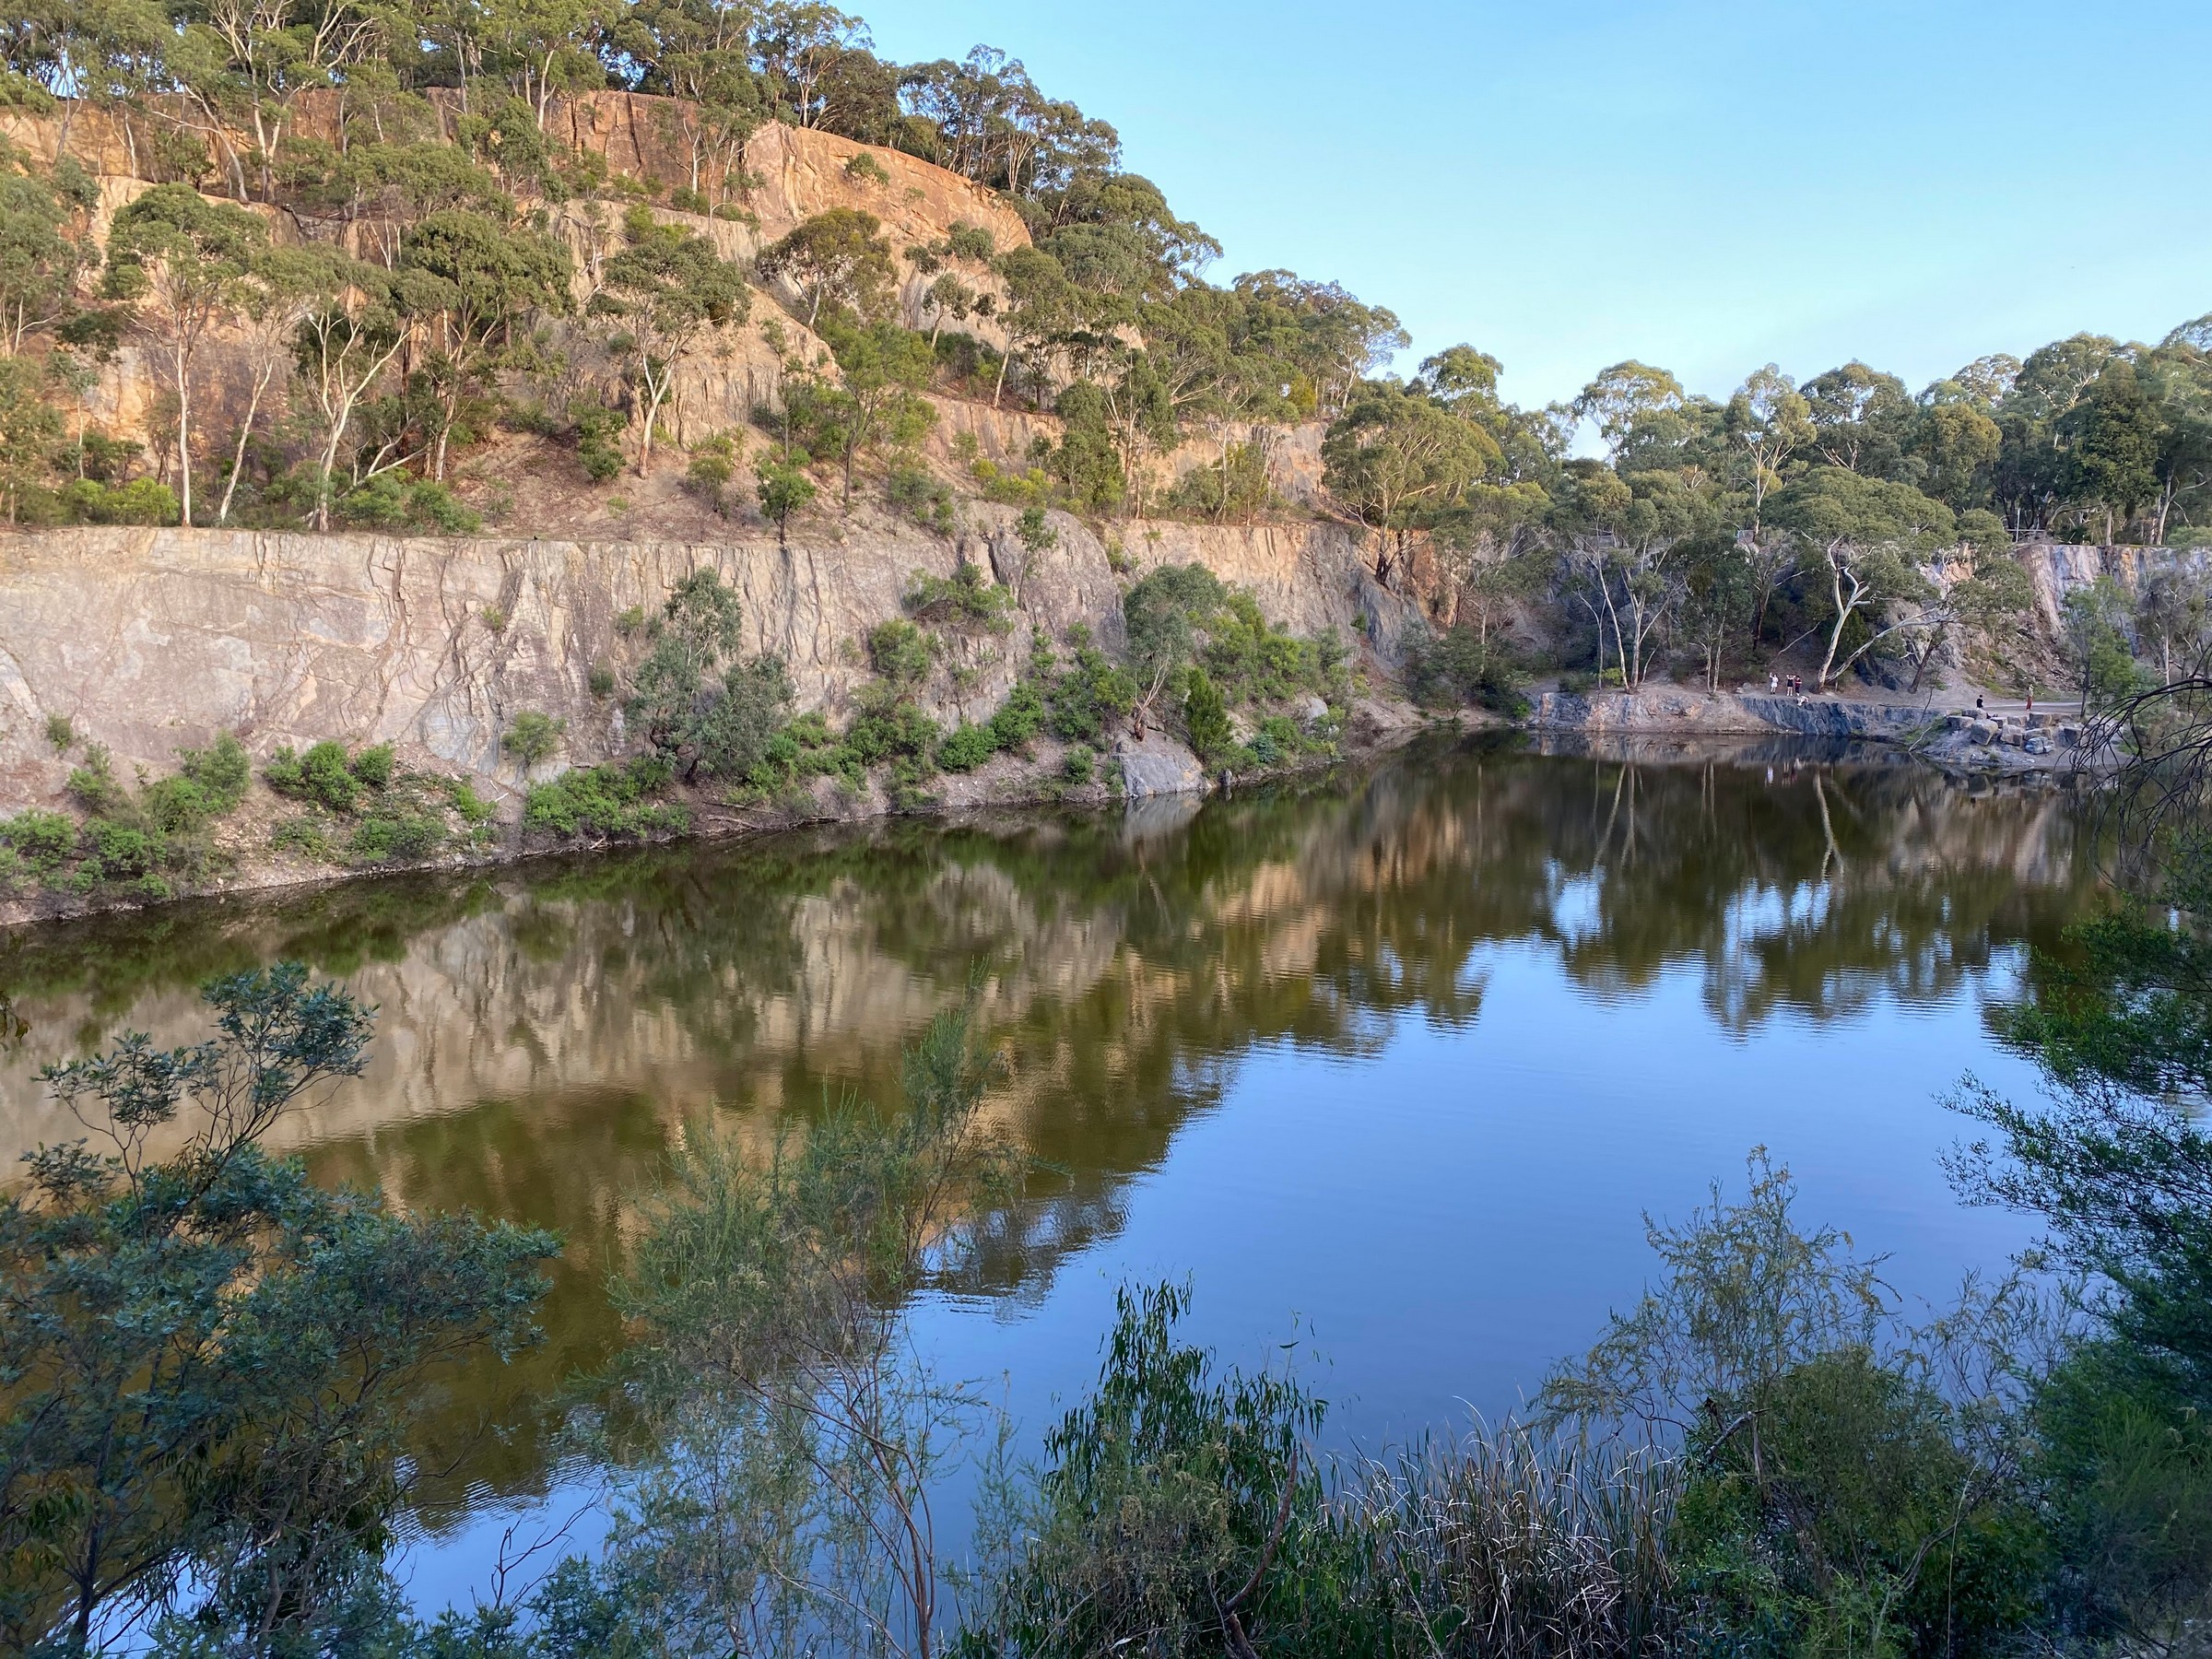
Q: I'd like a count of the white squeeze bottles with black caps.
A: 0